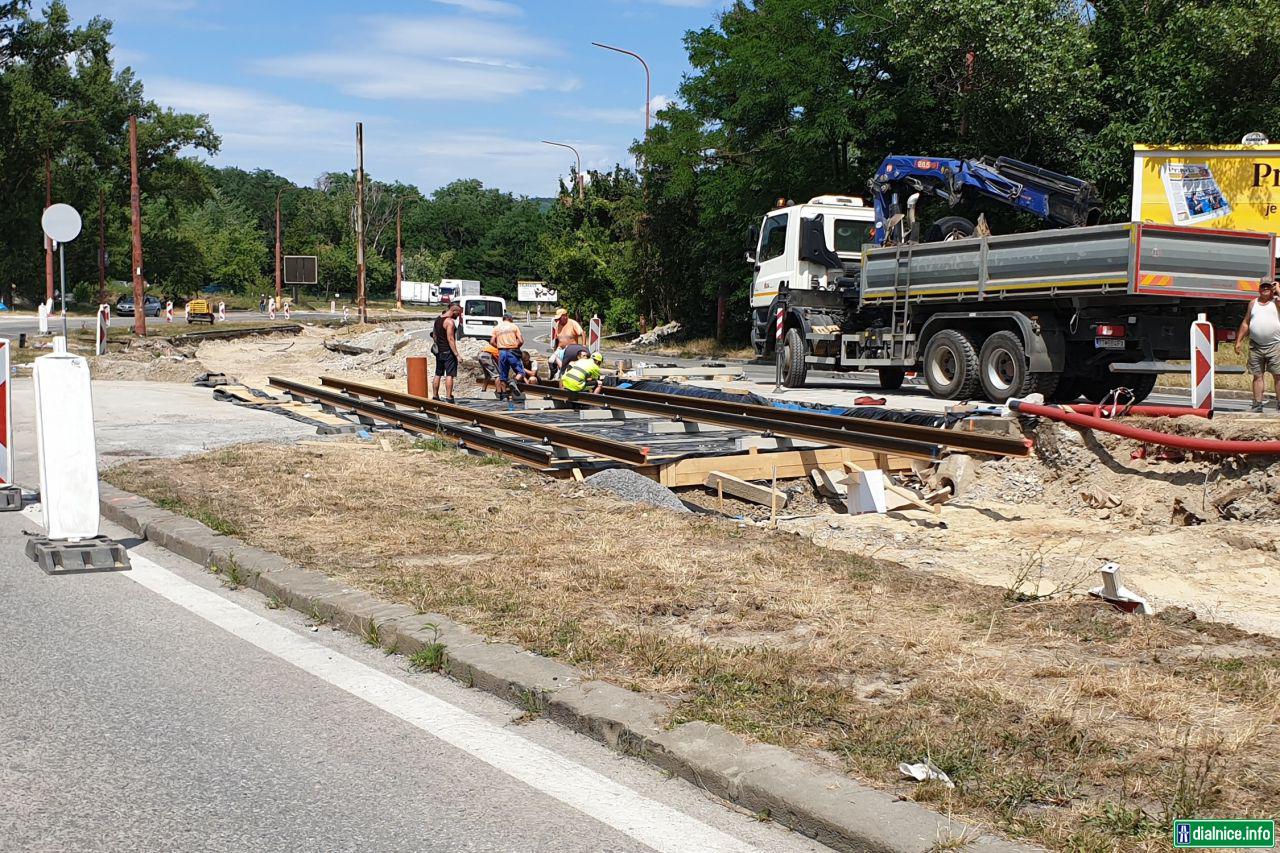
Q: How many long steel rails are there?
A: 4